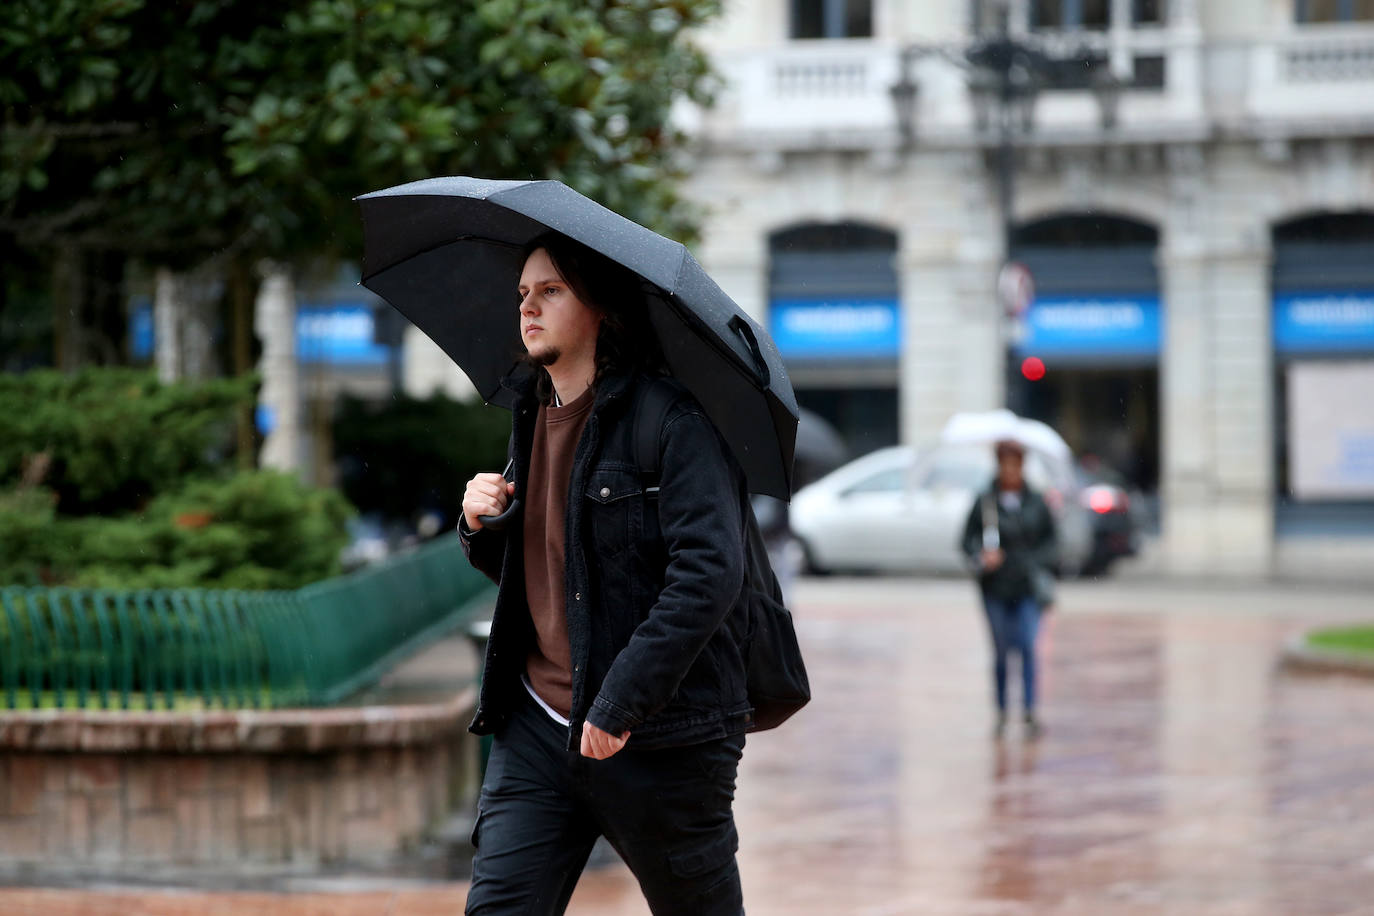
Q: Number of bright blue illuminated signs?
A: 4